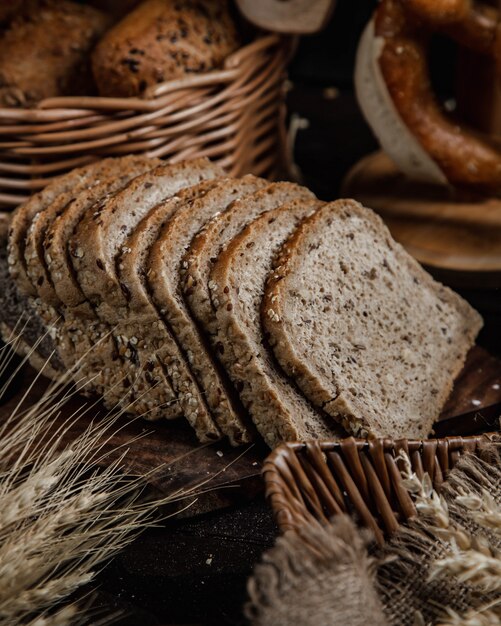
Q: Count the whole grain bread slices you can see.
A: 9